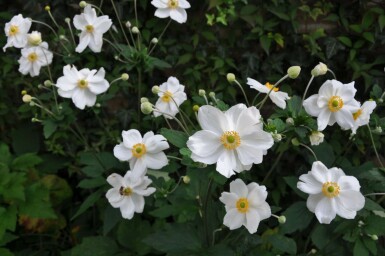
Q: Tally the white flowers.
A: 14